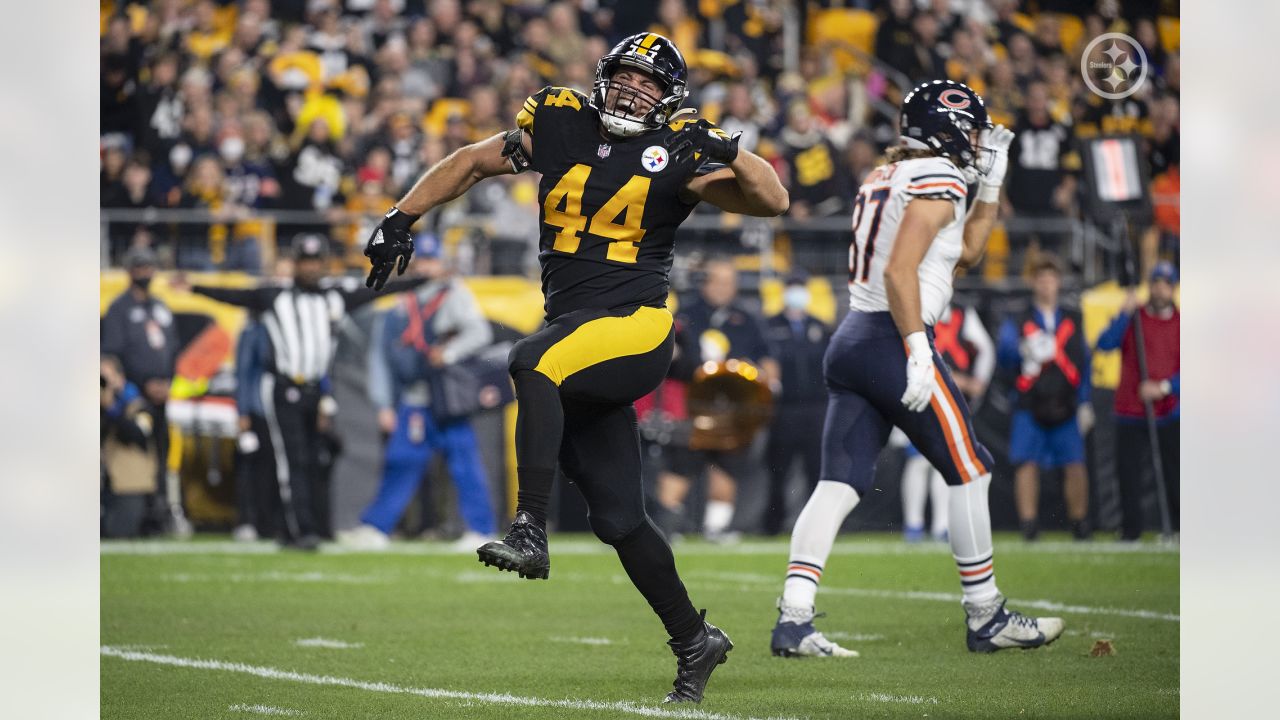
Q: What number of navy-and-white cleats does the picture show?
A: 2